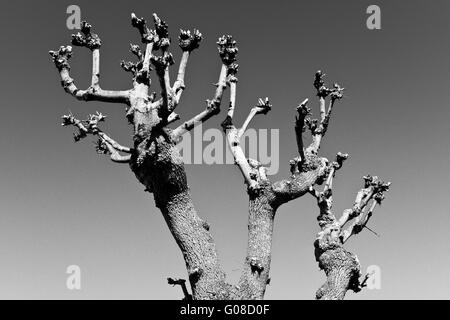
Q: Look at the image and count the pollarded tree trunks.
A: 3